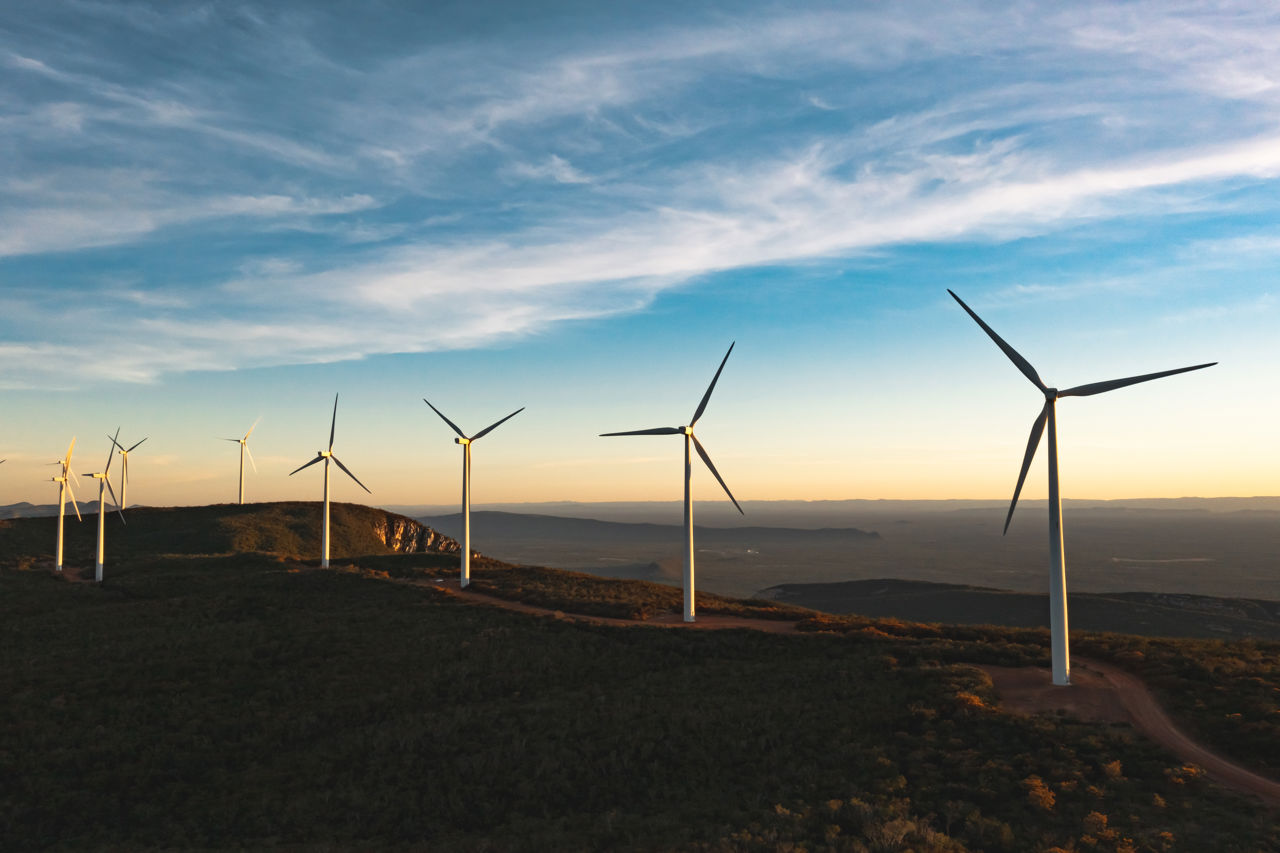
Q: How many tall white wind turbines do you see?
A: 9